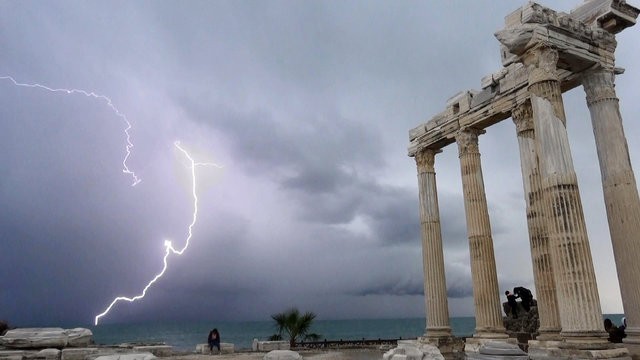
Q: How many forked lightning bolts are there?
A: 2